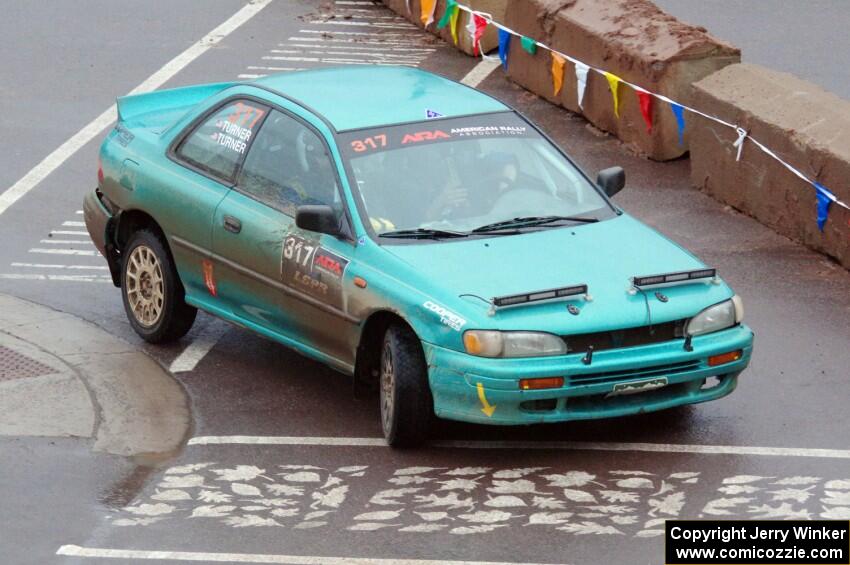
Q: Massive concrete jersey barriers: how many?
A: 3